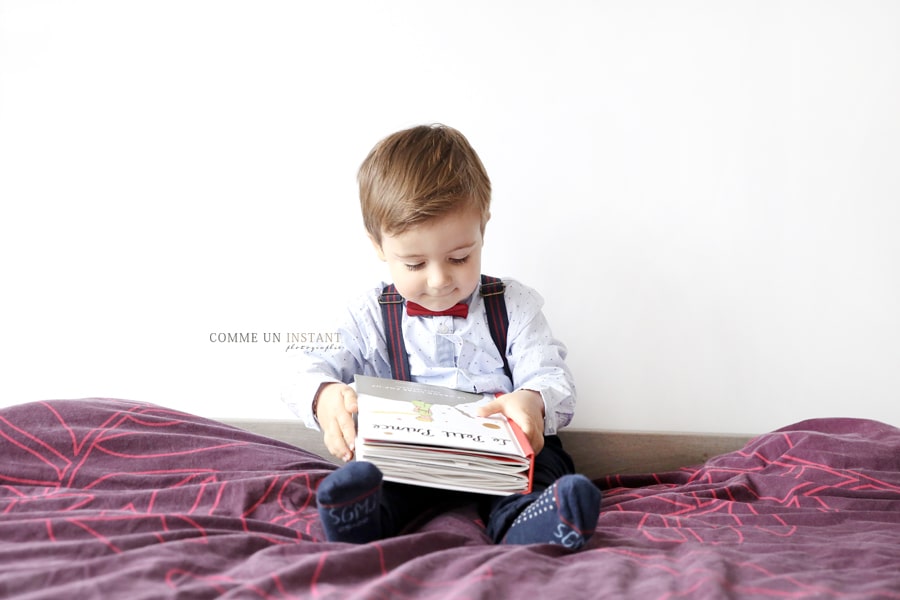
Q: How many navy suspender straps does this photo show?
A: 2